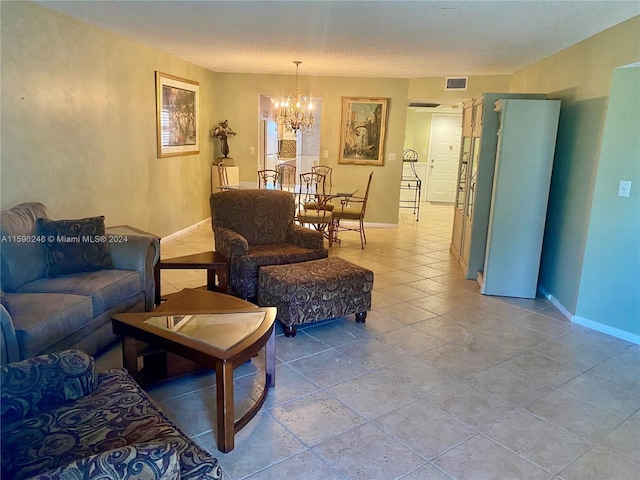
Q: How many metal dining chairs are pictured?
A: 6